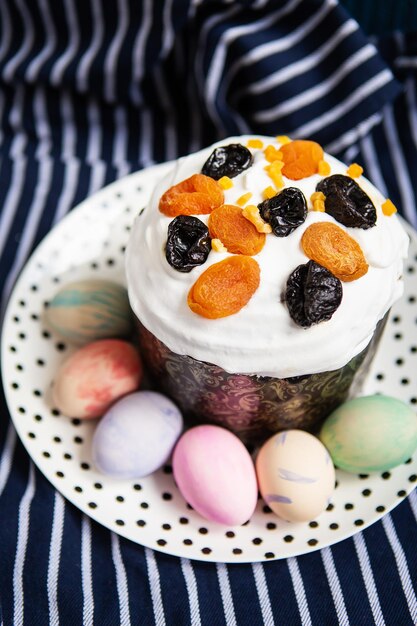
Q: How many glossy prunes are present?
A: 5